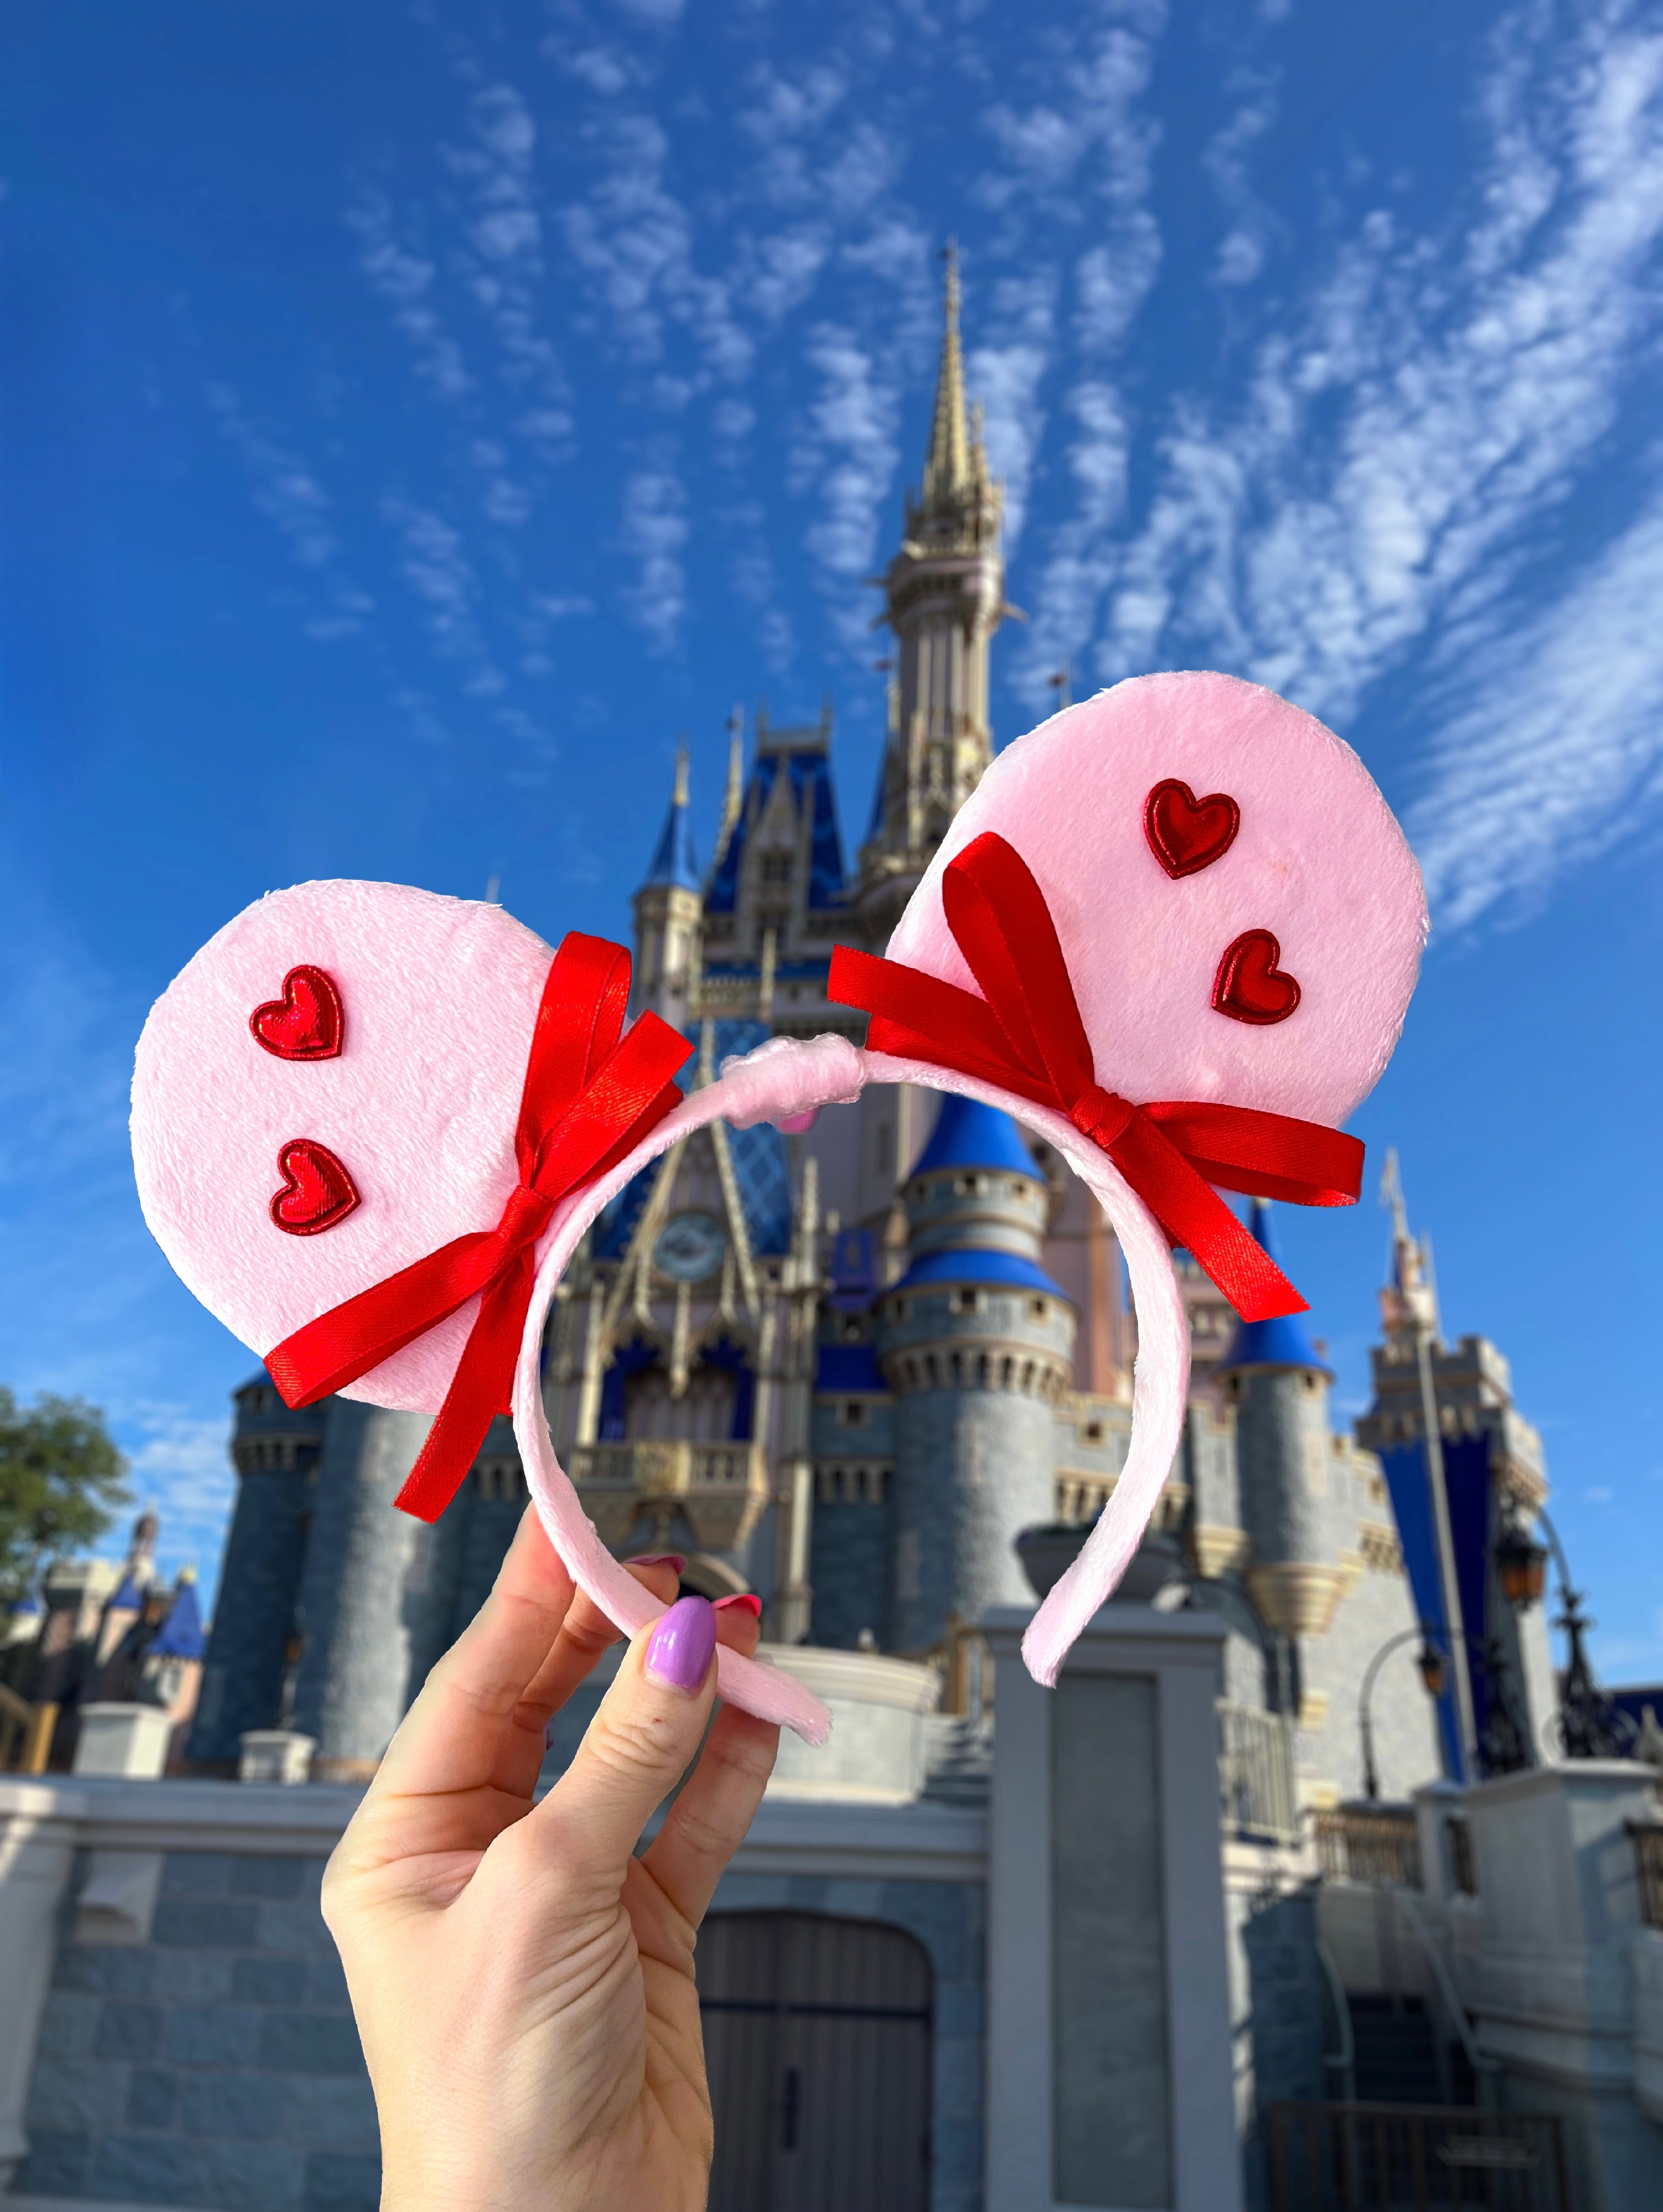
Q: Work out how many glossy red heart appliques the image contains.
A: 4